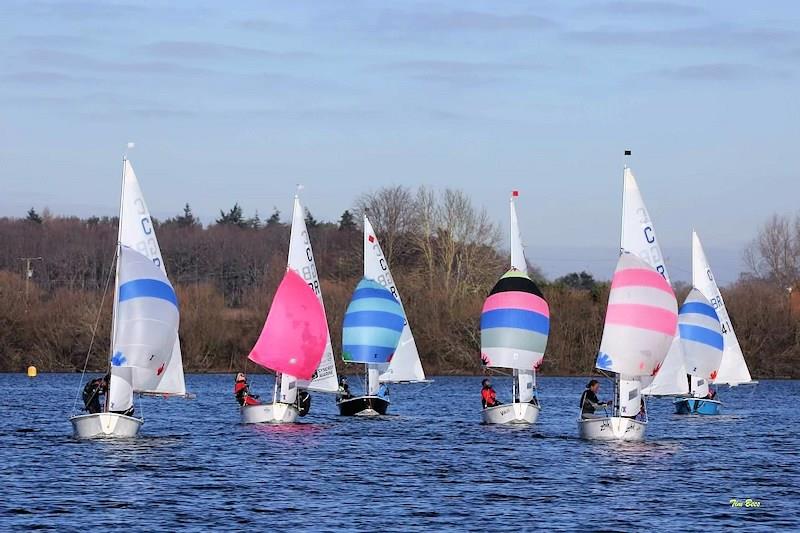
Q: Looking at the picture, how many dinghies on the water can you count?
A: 6